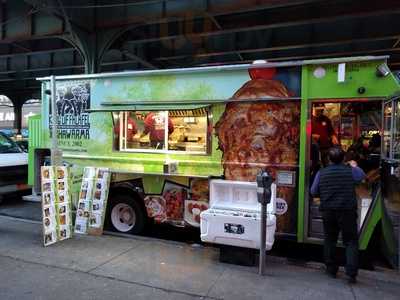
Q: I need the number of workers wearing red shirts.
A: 3